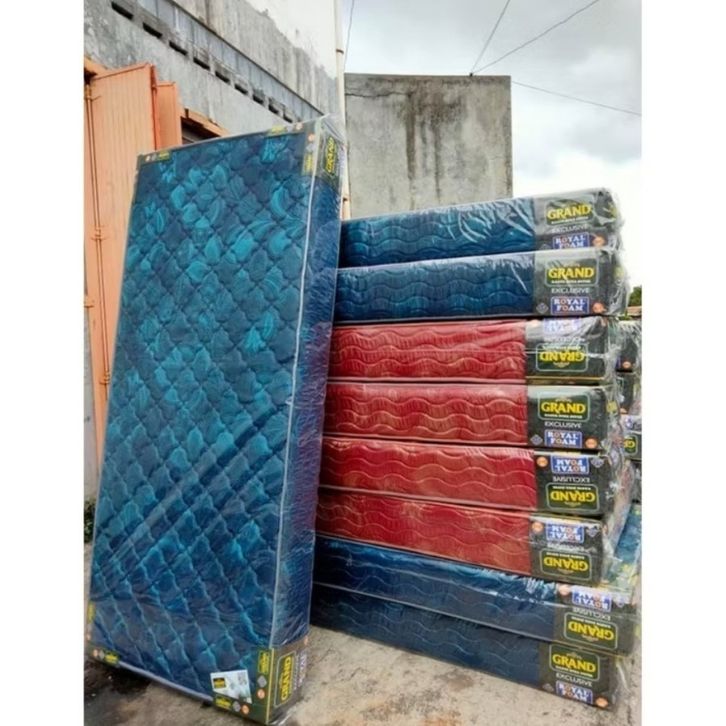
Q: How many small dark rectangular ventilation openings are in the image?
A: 9